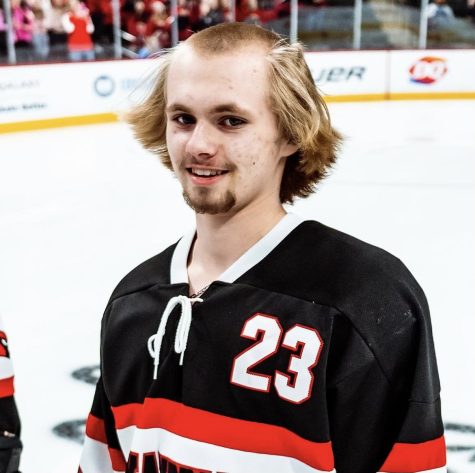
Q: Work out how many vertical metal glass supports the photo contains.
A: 7